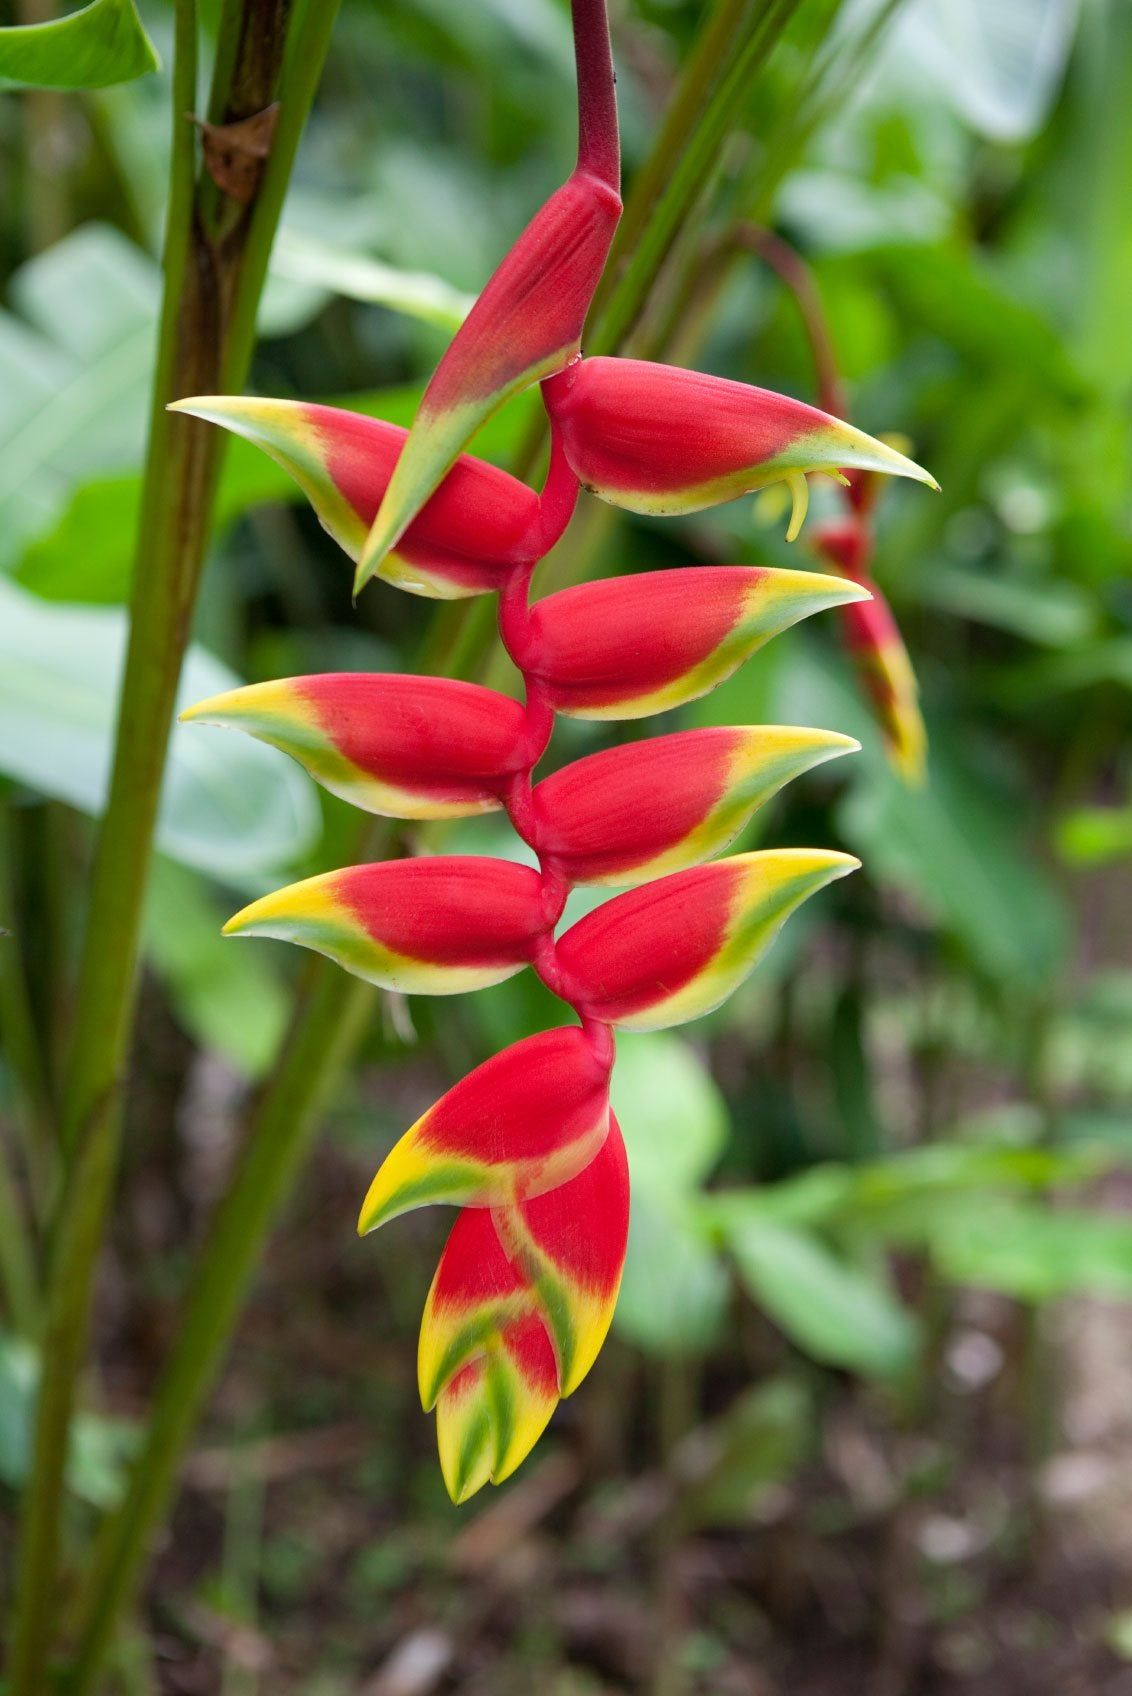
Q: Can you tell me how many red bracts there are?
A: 13